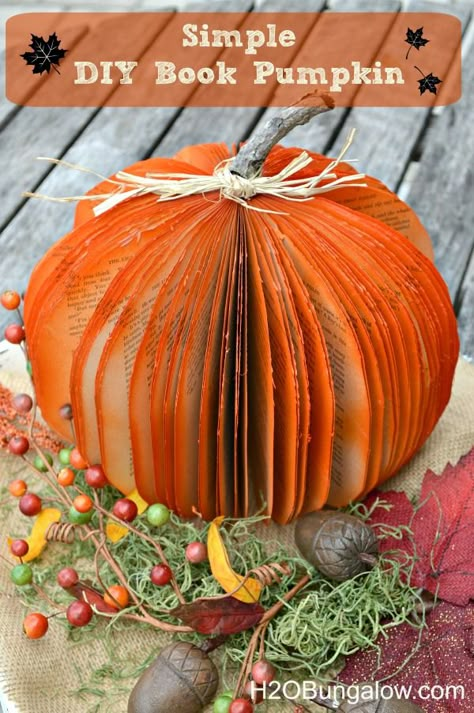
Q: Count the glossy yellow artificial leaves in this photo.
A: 3